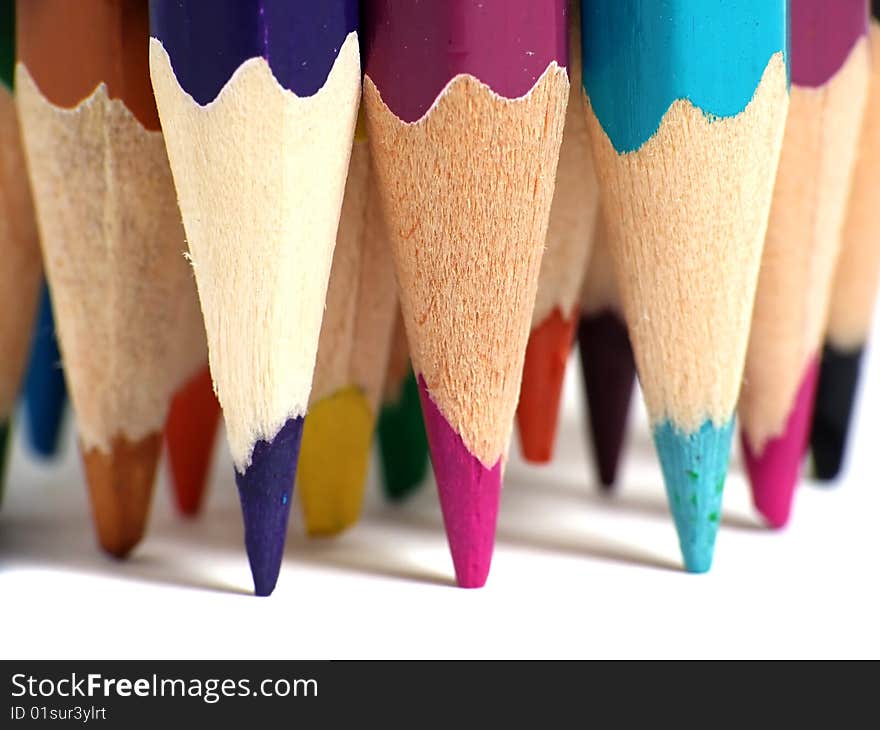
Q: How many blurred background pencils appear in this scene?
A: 10